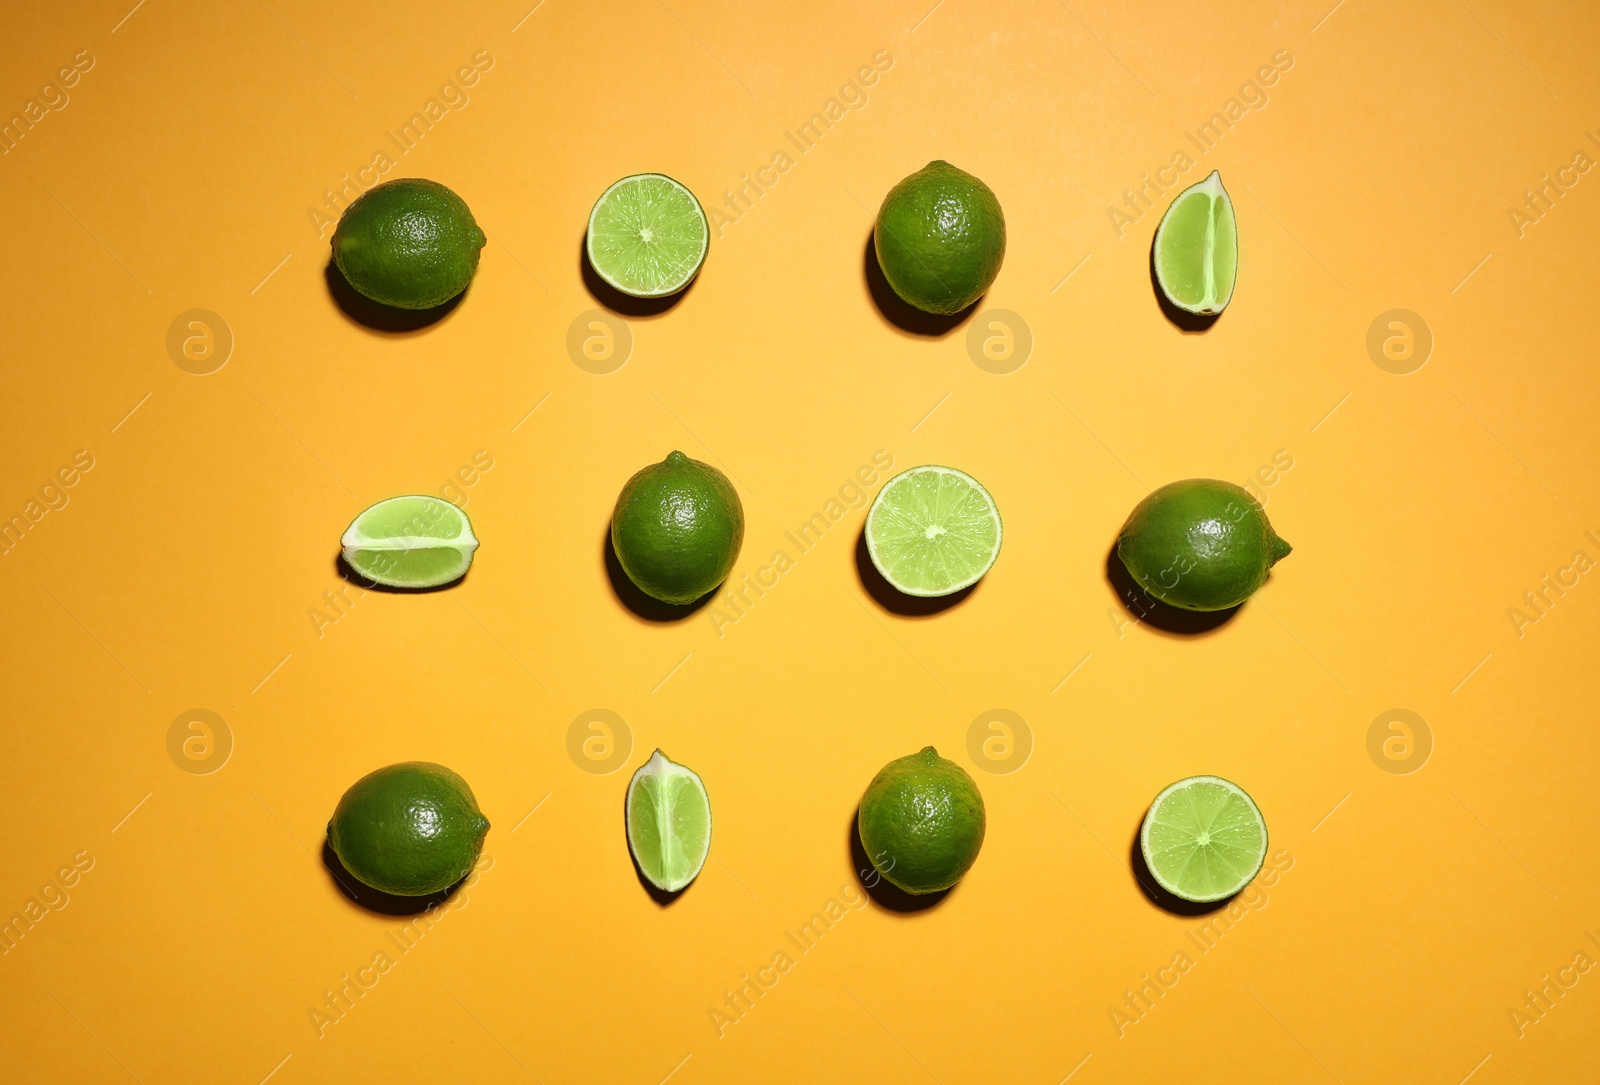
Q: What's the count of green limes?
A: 12